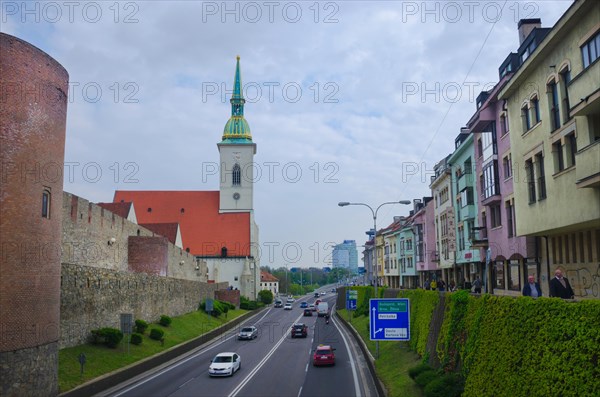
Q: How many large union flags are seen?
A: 0